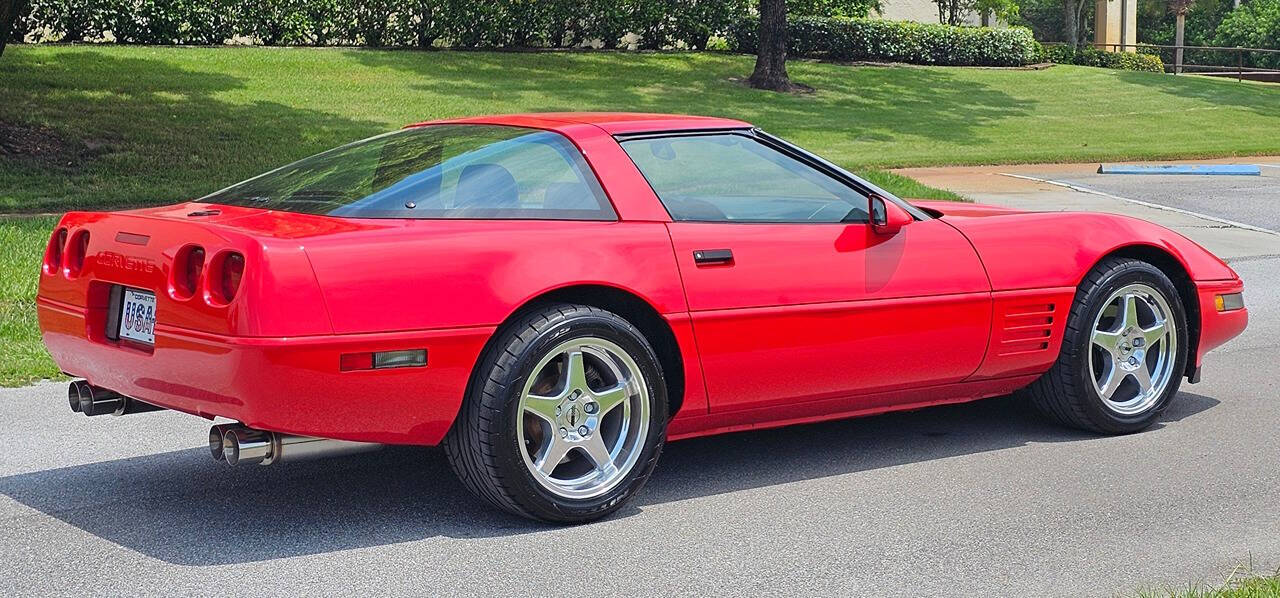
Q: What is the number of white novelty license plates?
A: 1